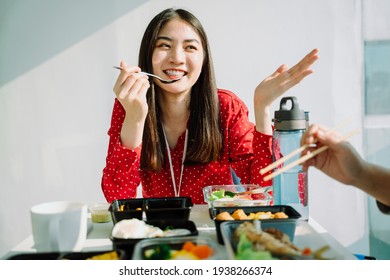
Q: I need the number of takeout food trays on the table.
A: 7